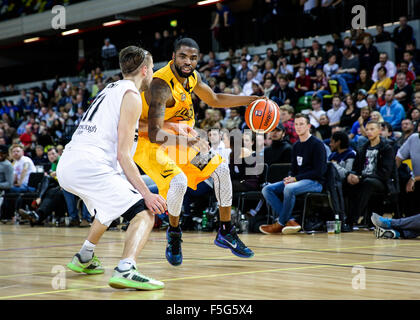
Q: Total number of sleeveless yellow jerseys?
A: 1